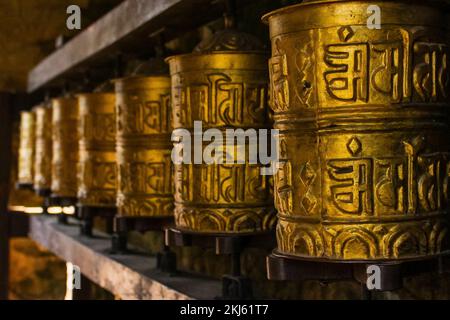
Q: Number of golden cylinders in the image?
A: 7